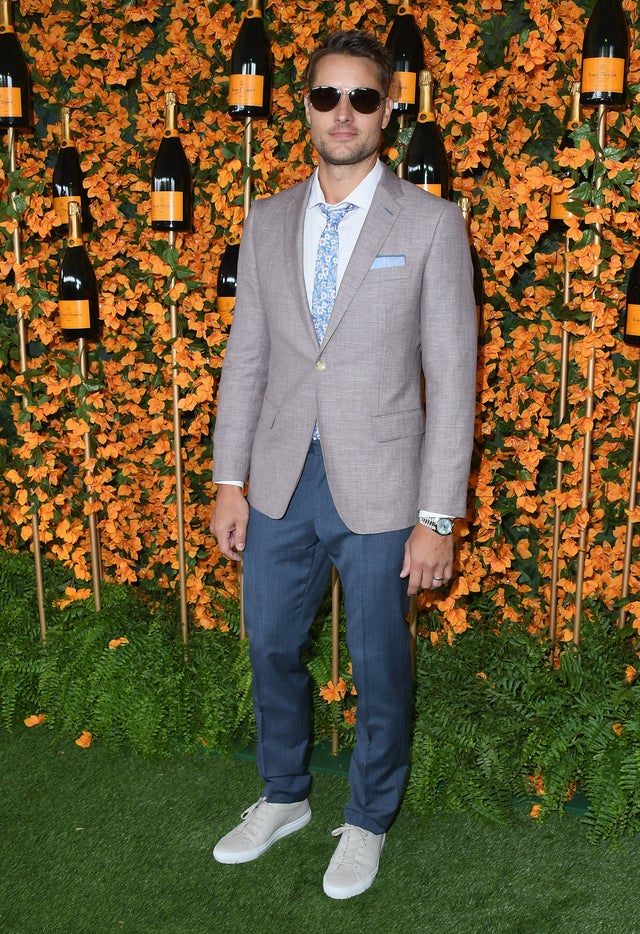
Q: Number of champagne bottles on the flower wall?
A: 12